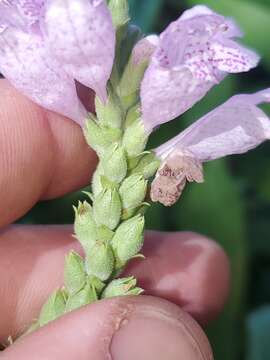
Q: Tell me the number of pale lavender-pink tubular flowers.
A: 4